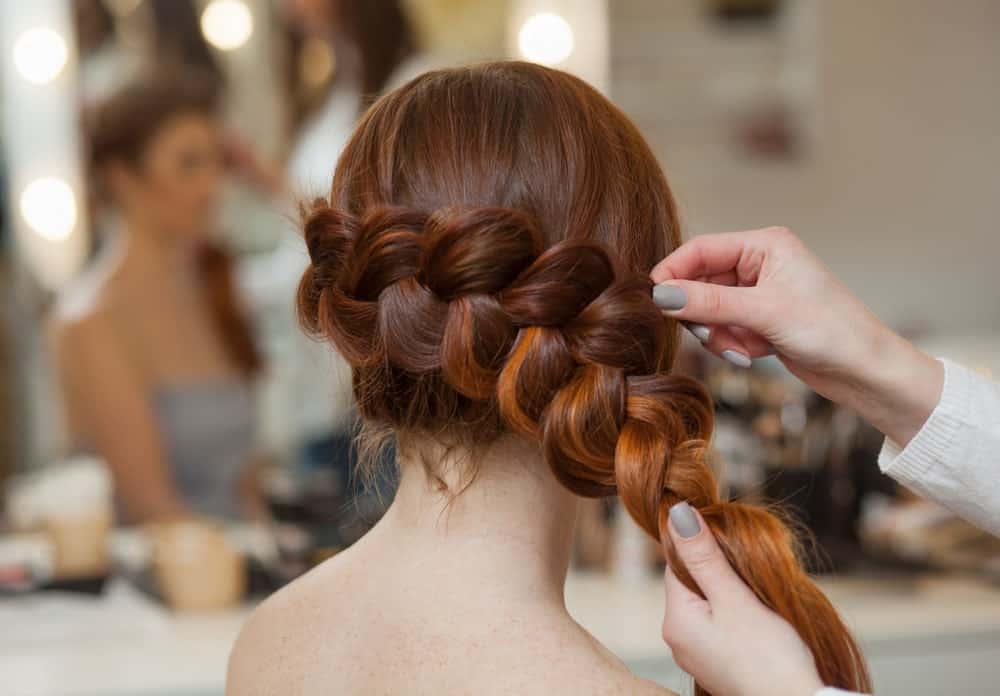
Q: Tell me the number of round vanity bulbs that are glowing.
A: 4